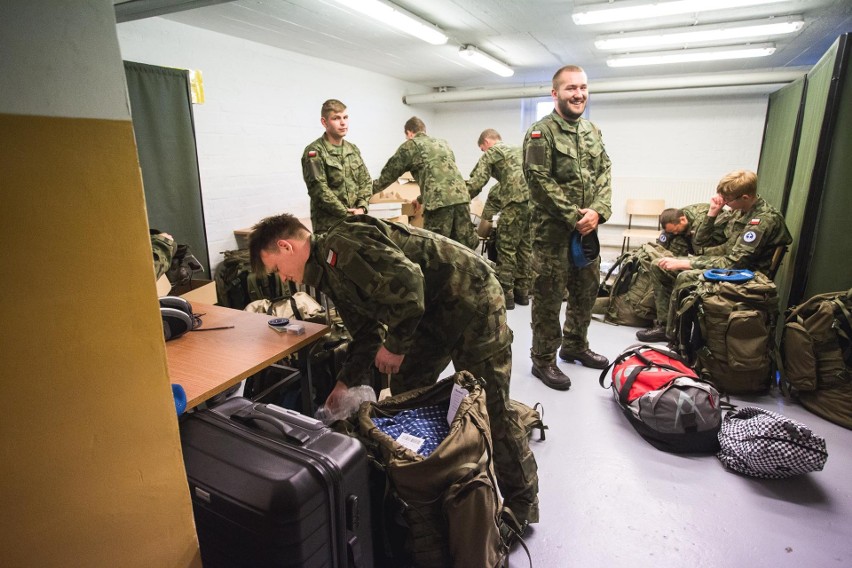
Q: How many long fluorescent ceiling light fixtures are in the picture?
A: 5